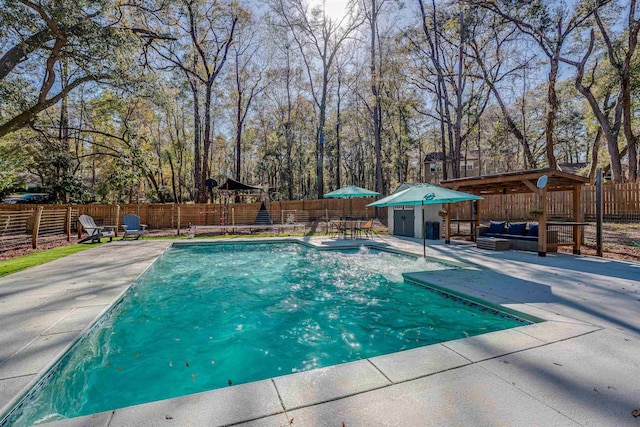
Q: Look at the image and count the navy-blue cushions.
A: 3